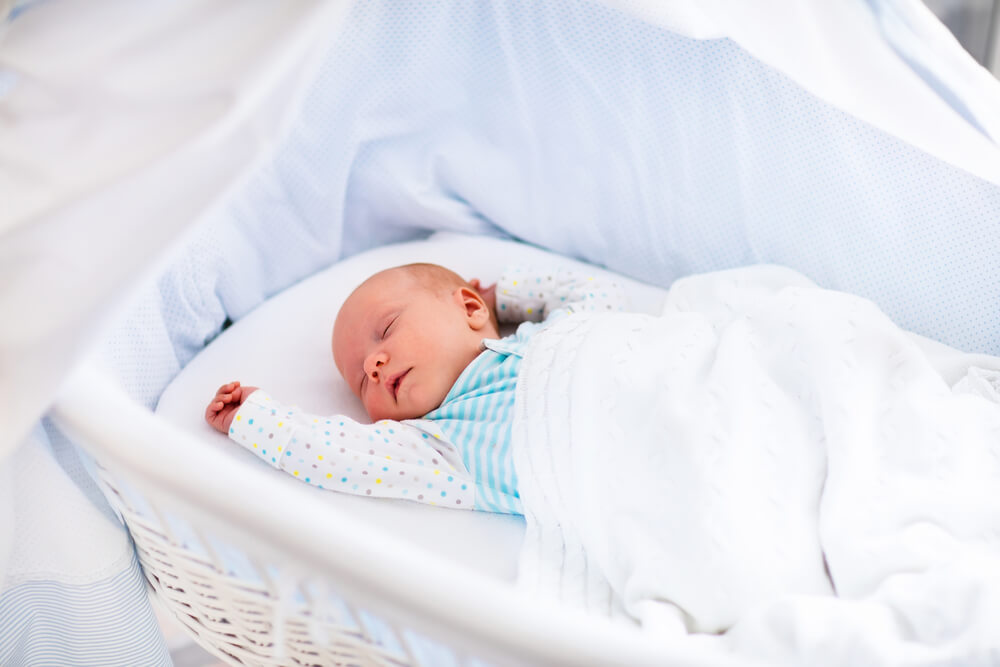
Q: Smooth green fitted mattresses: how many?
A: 0